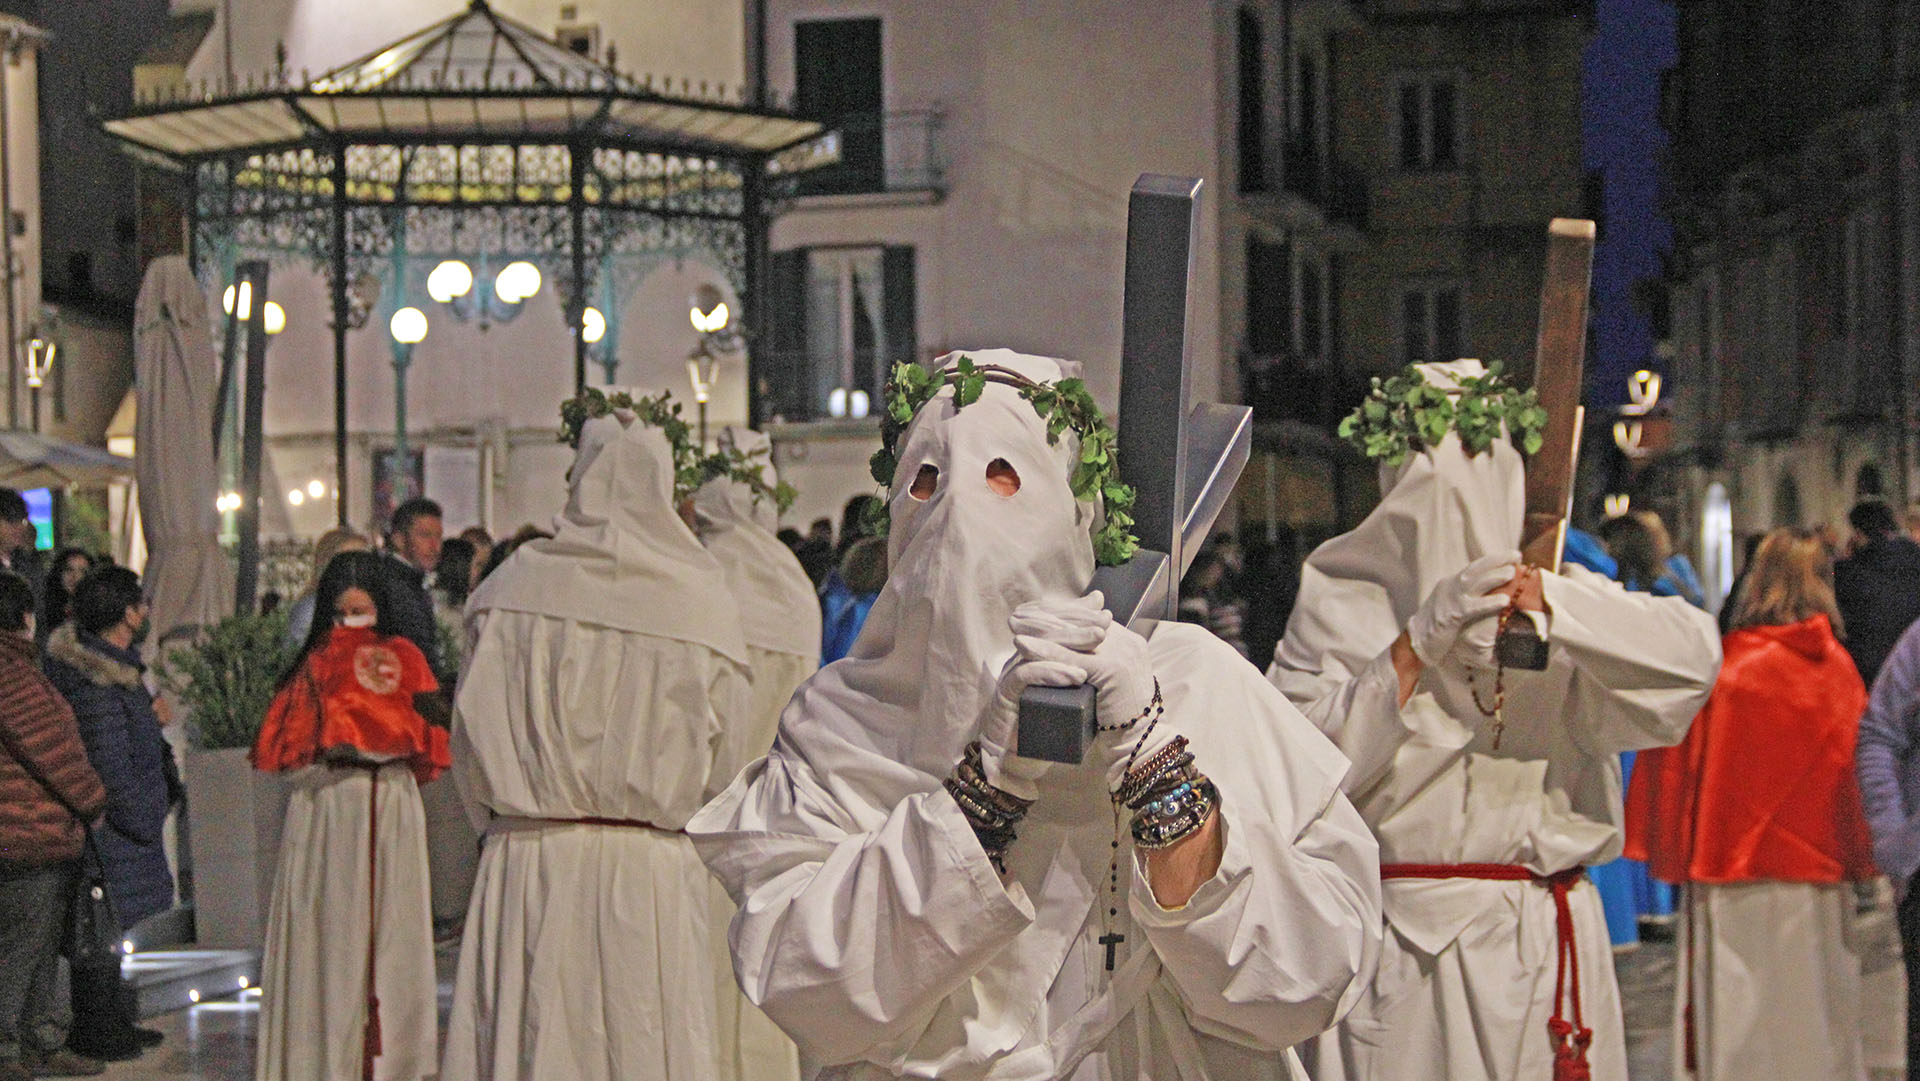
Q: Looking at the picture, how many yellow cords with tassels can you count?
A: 0